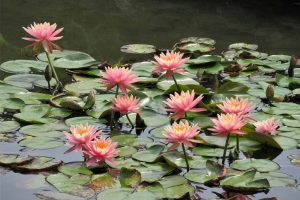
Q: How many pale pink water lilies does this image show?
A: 11